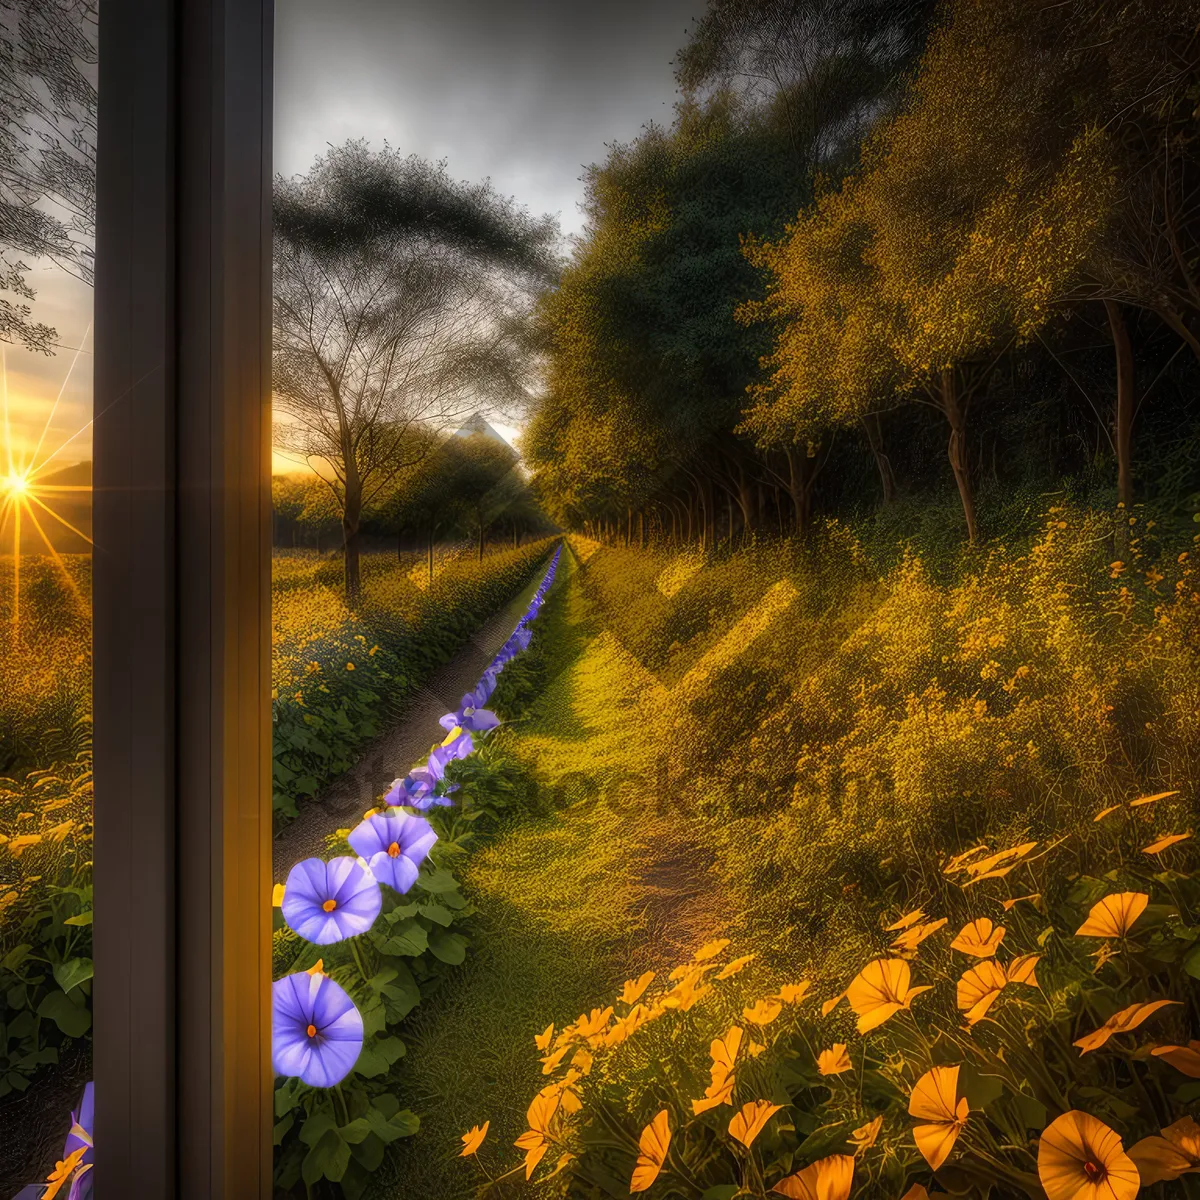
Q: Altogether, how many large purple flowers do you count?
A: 3